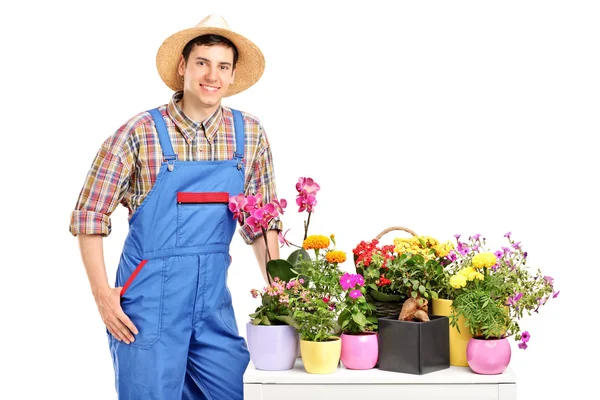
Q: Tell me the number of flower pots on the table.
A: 6